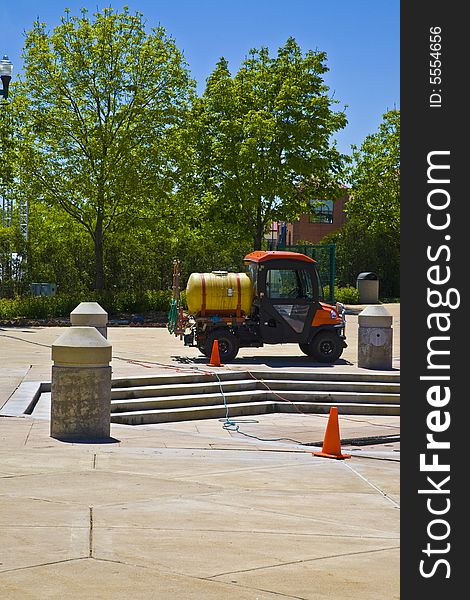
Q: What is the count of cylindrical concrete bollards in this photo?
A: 3